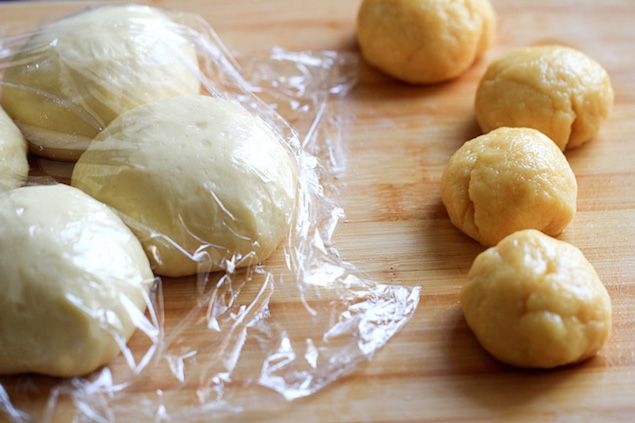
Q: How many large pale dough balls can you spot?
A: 4